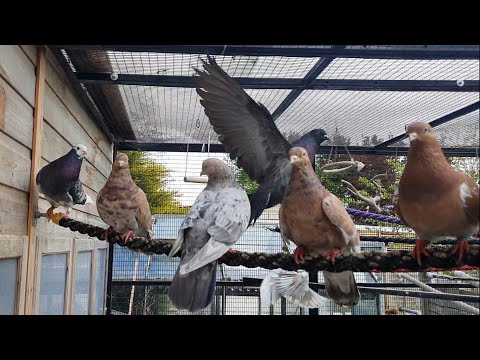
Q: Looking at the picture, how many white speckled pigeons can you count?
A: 1